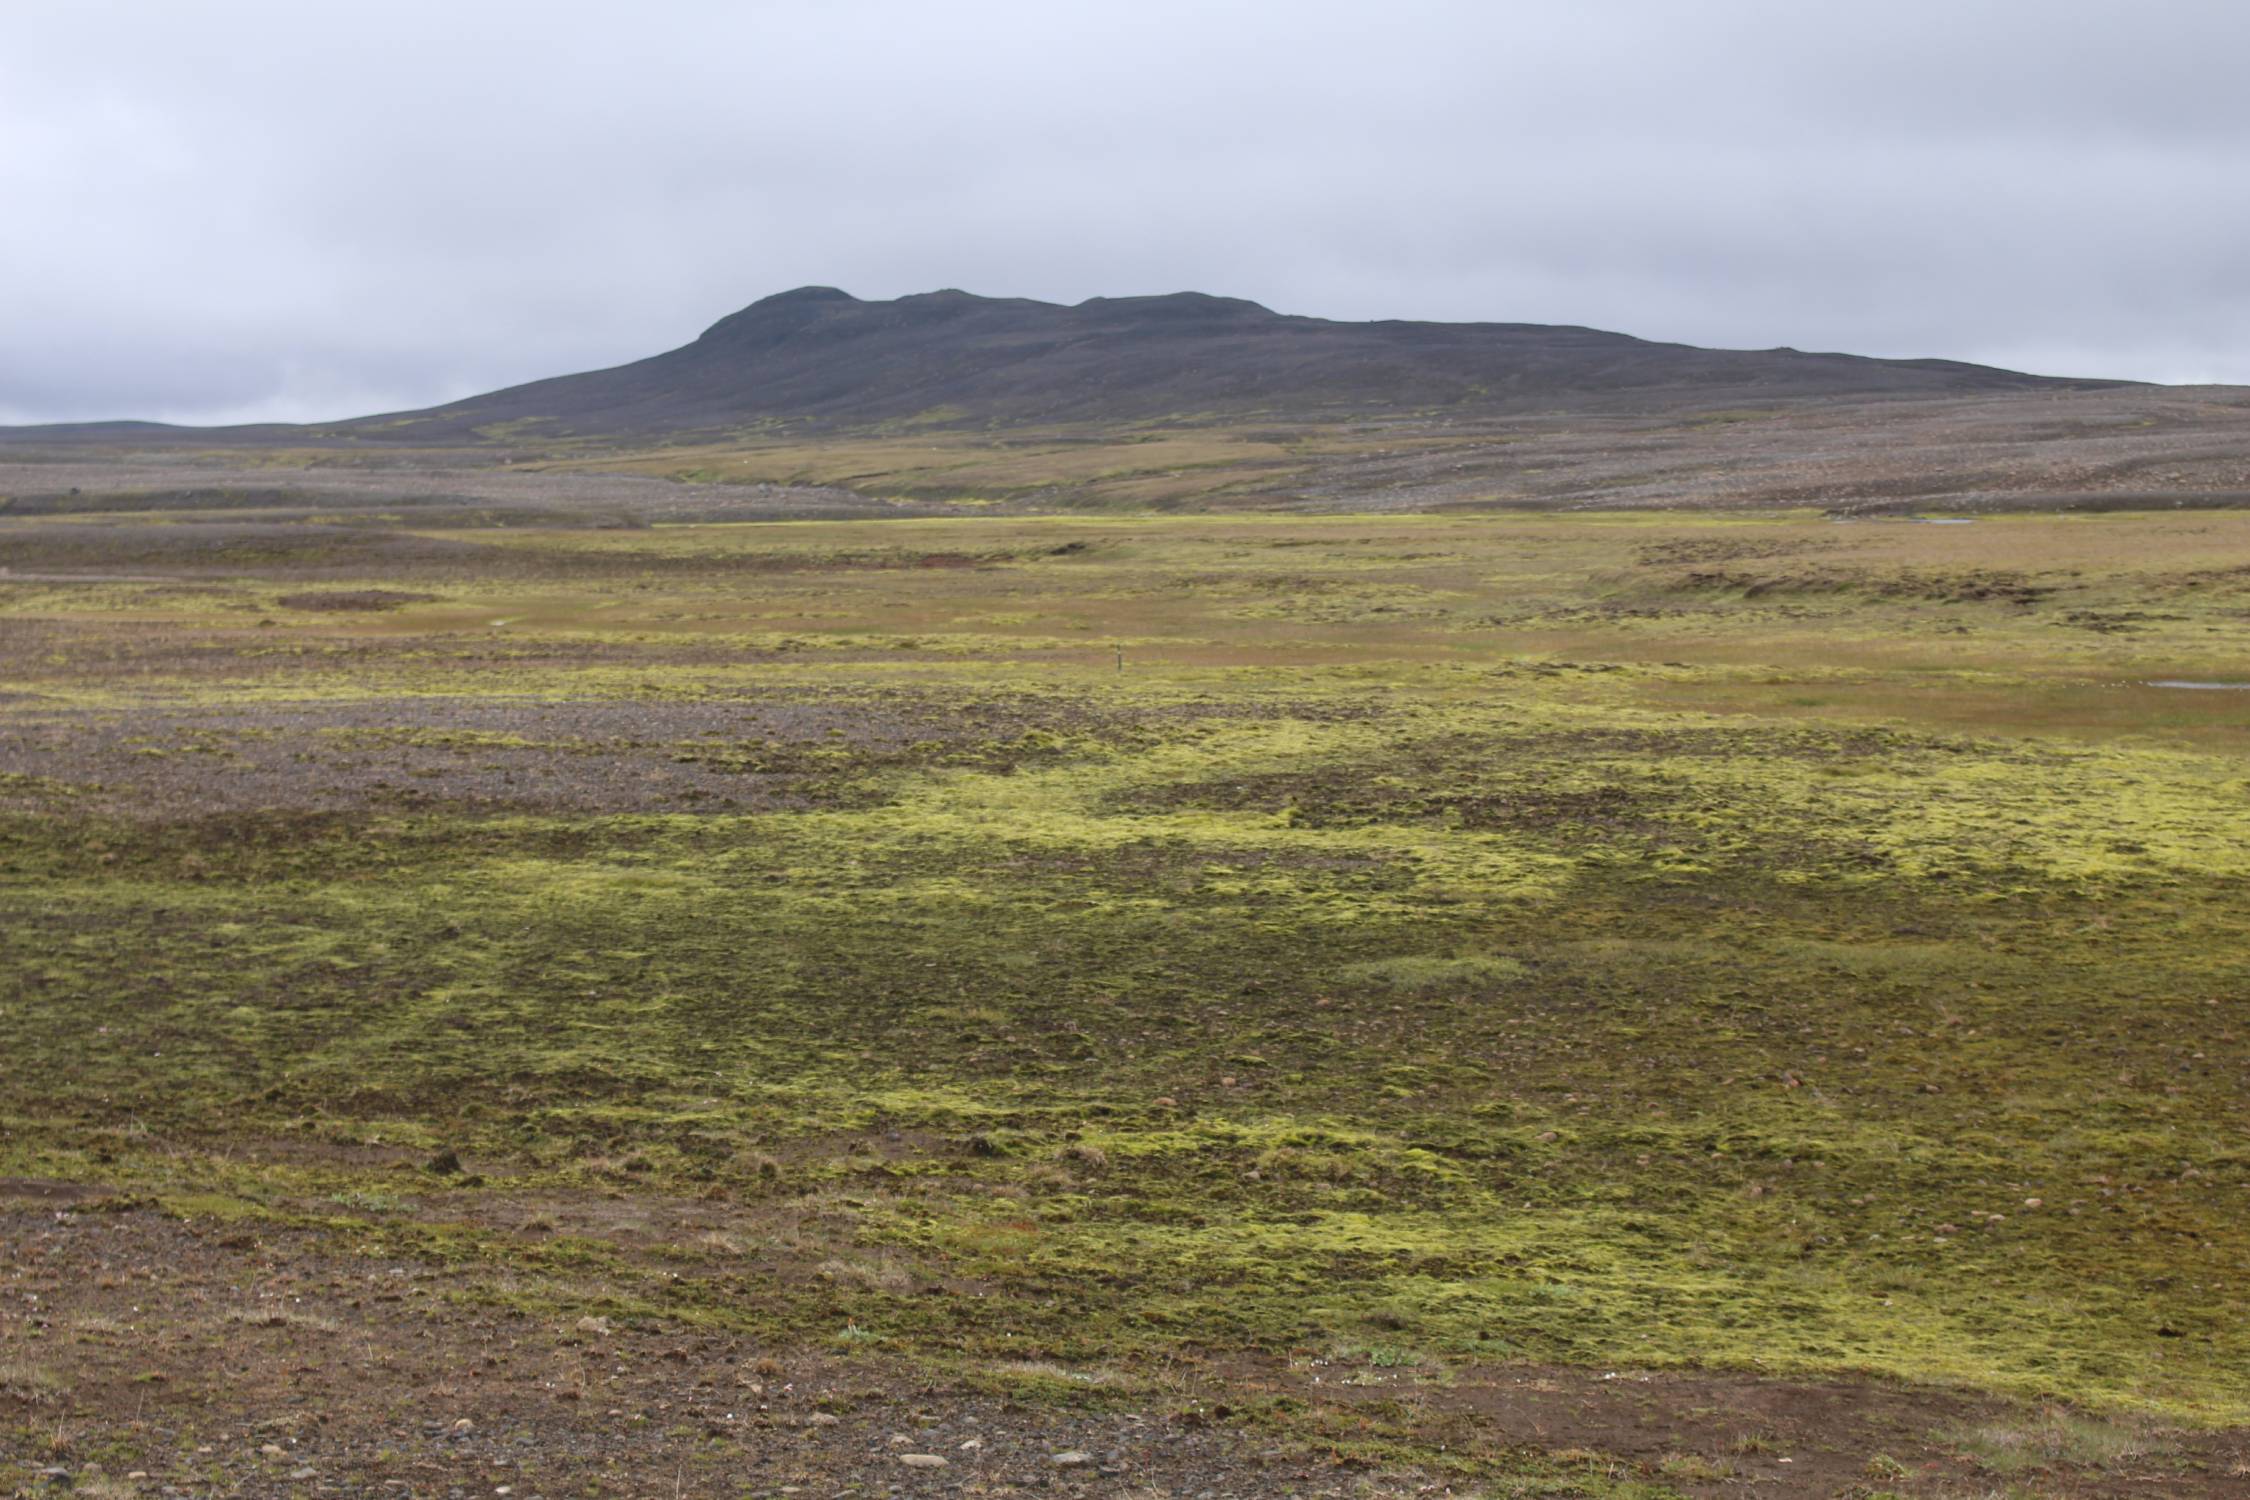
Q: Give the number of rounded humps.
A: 3